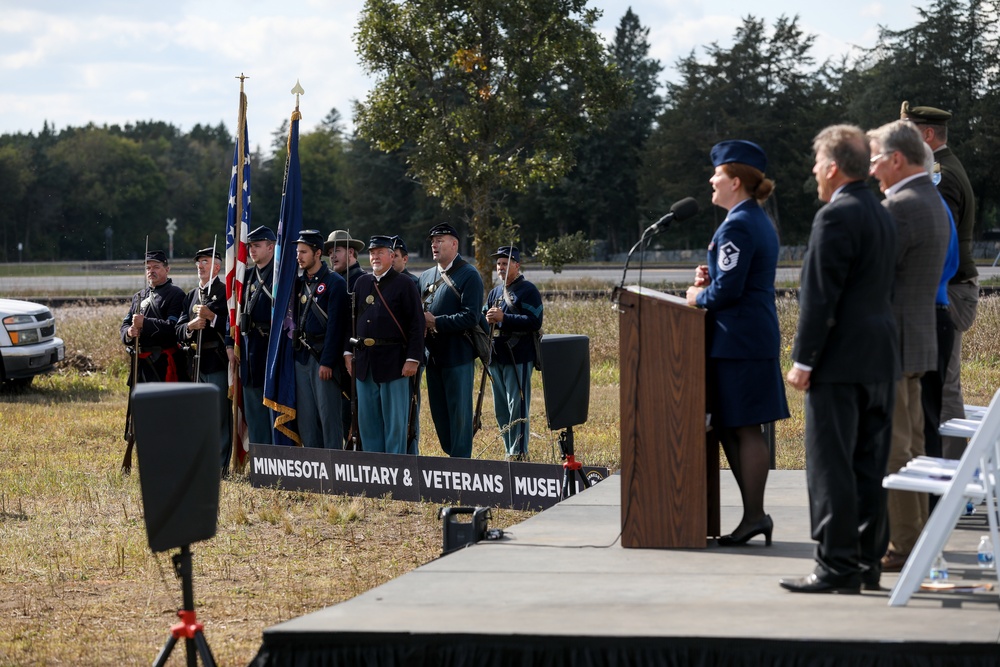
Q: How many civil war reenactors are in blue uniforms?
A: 9